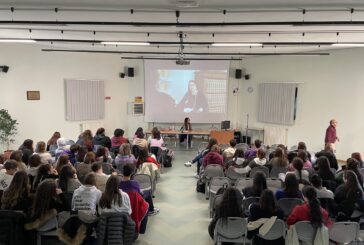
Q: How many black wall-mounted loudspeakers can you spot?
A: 5